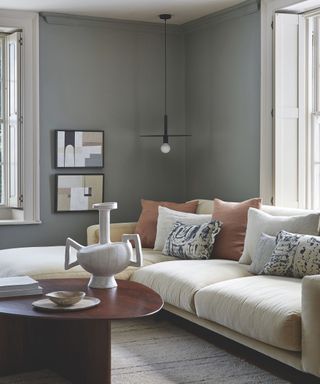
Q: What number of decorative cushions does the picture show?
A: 7